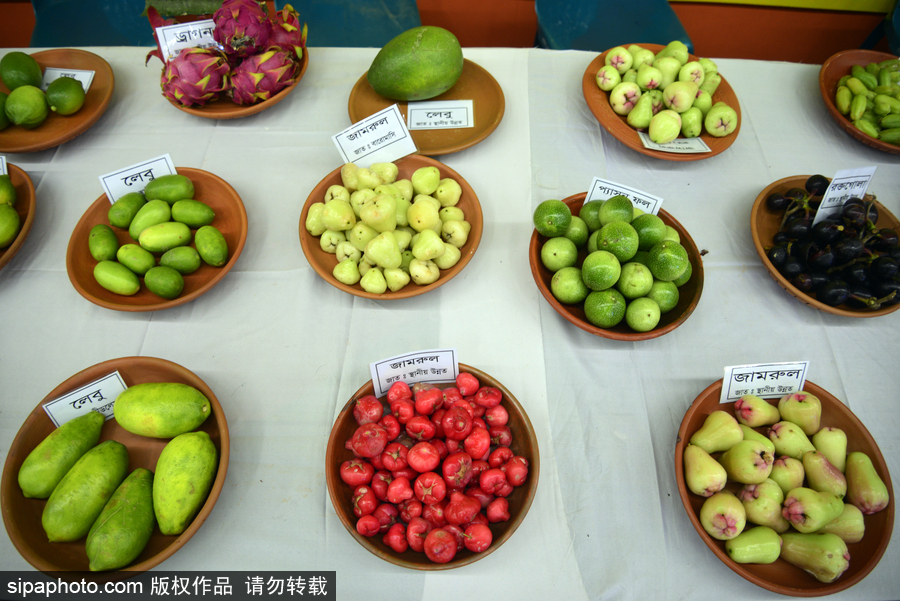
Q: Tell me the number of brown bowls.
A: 13